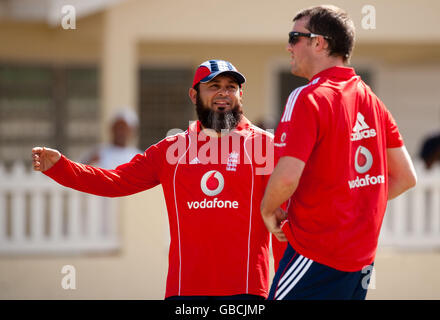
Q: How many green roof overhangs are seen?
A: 0